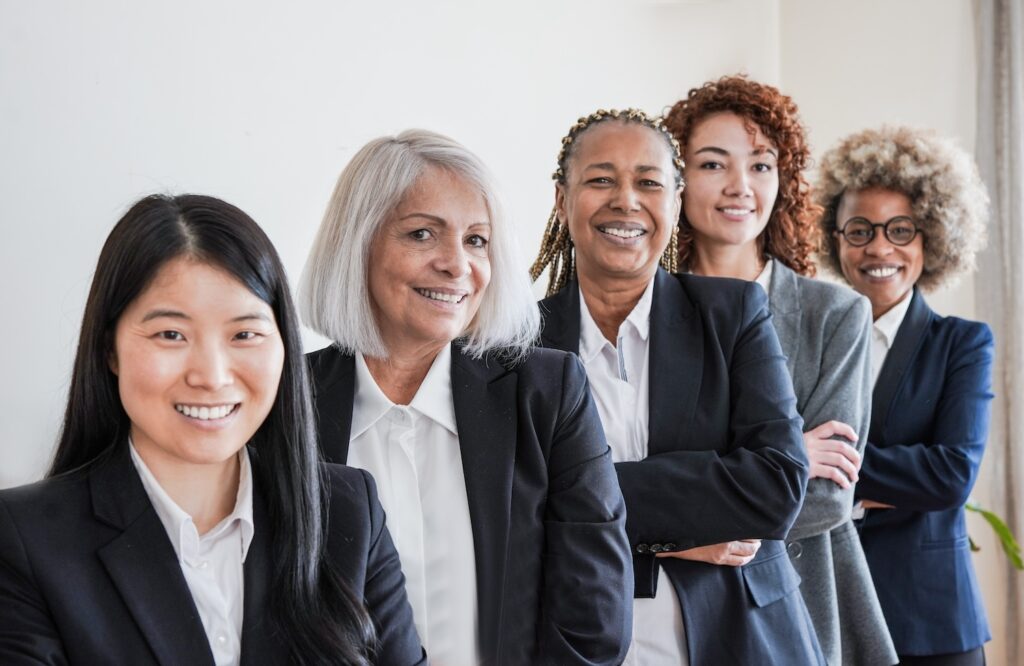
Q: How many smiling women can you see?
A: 5